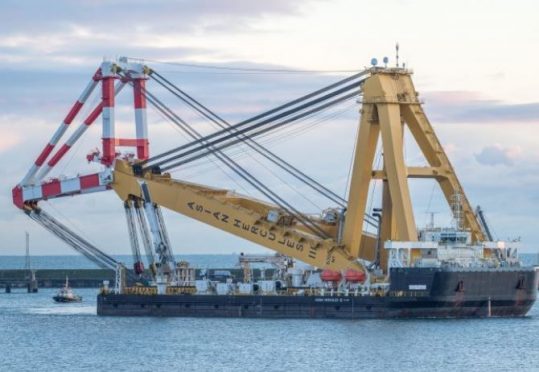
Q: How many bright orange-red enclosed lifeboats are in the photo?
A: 2